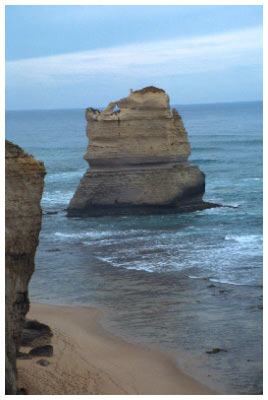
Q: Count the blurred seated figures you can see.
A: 0